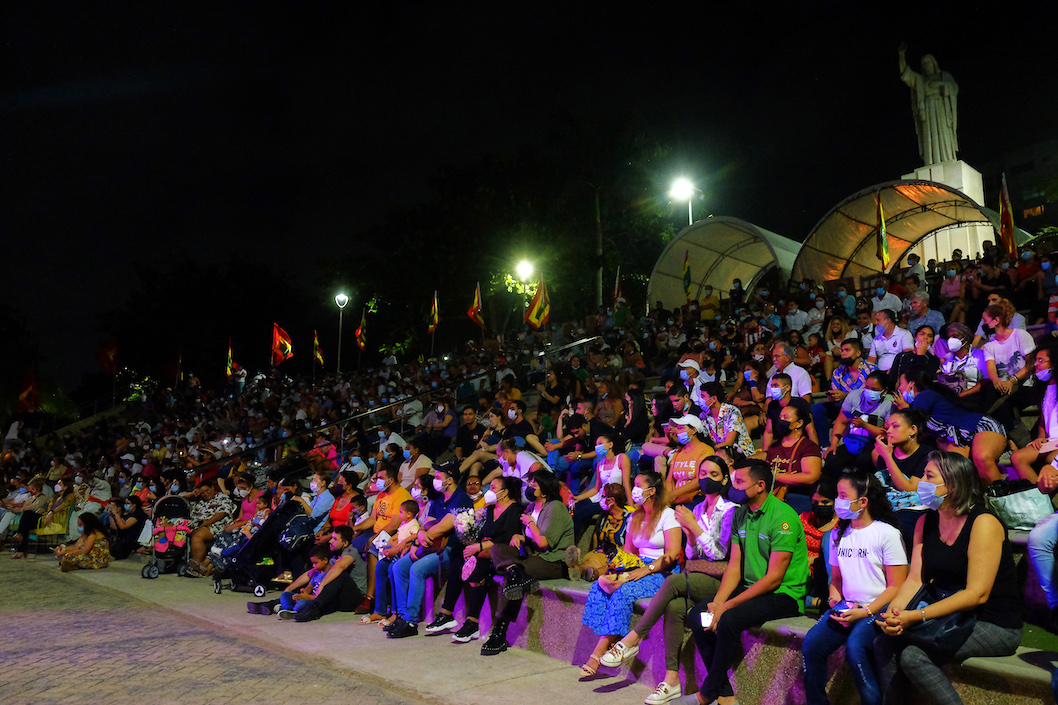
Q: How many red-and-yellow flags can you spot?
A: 14